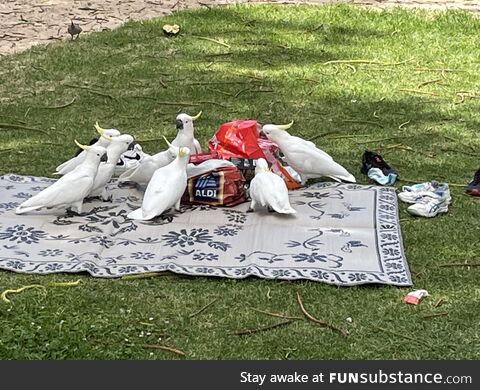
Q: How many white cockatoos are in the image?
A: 8